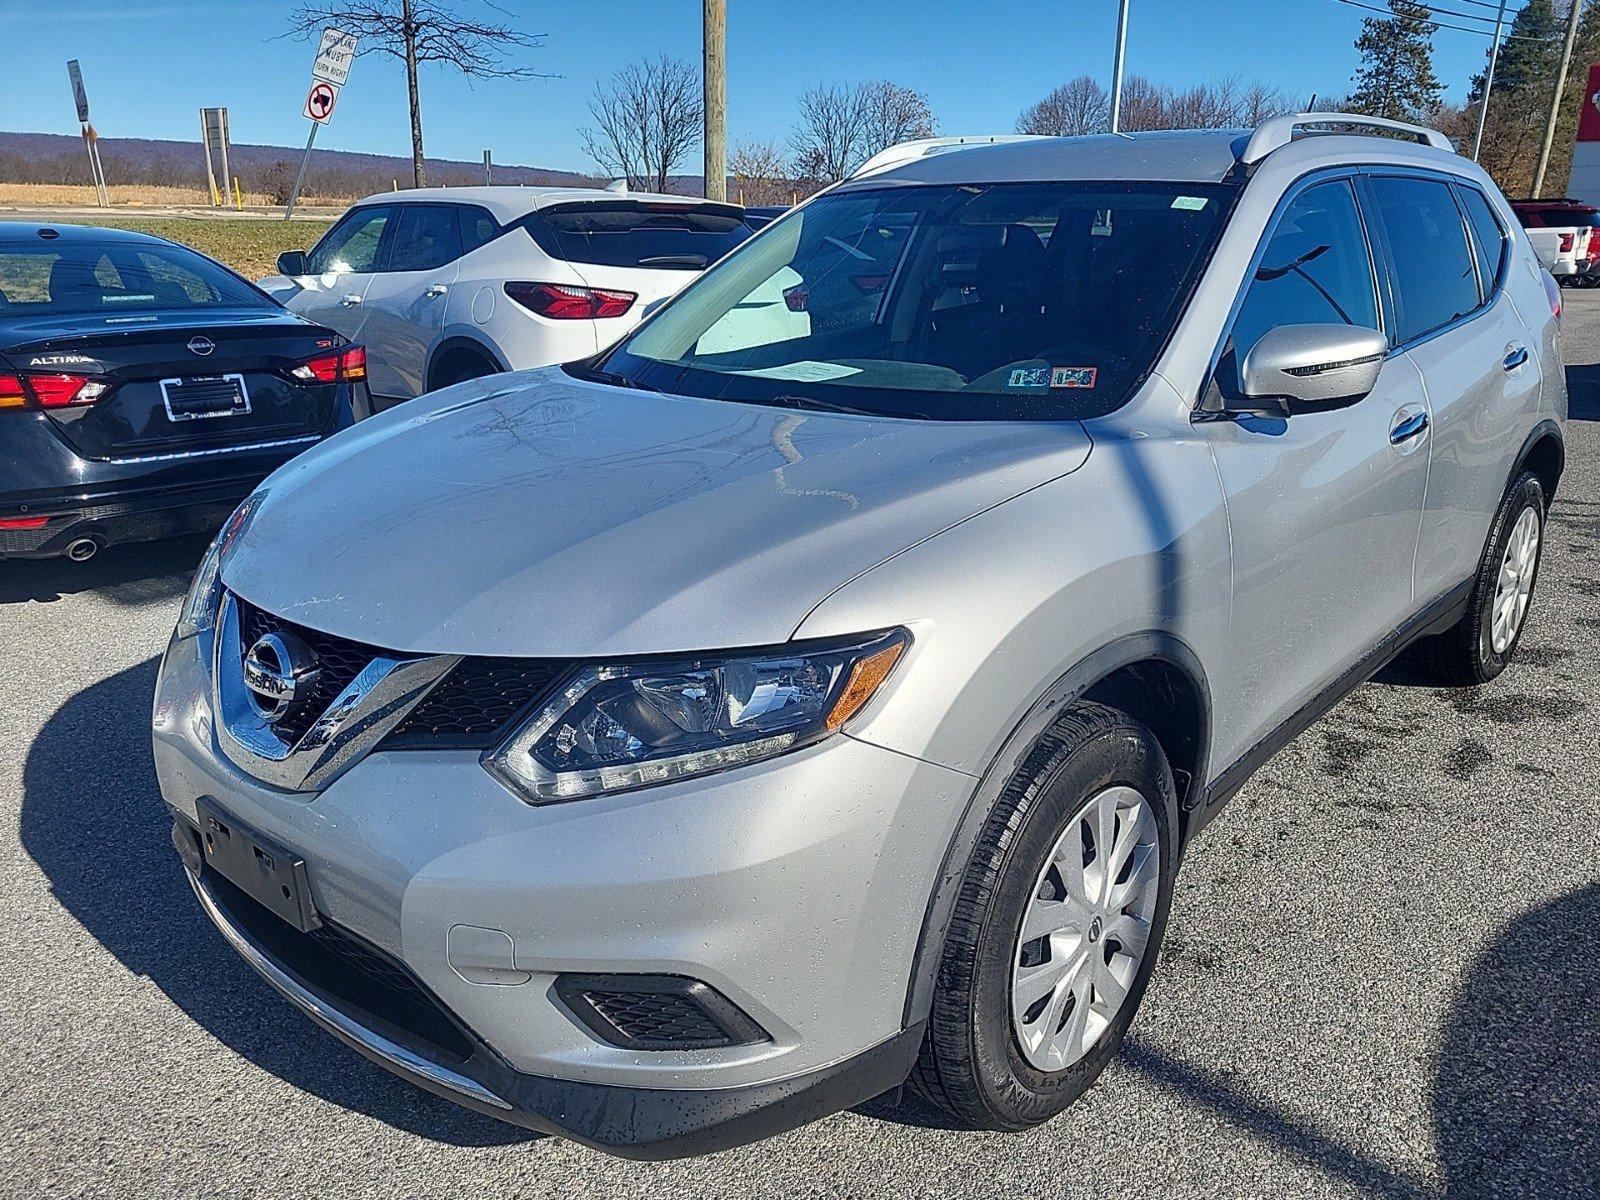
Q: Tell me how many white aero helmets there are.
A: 0